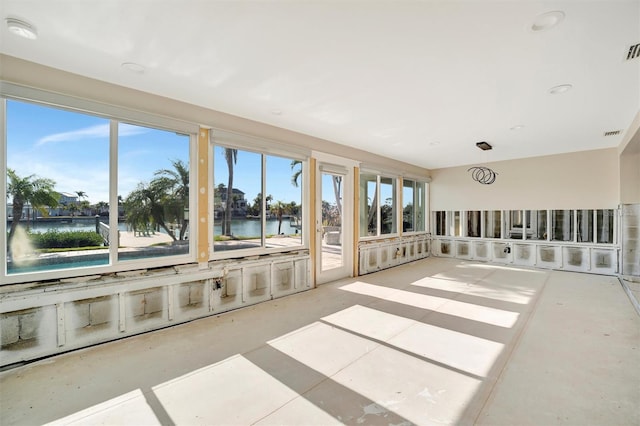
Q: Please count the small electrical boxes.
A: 3